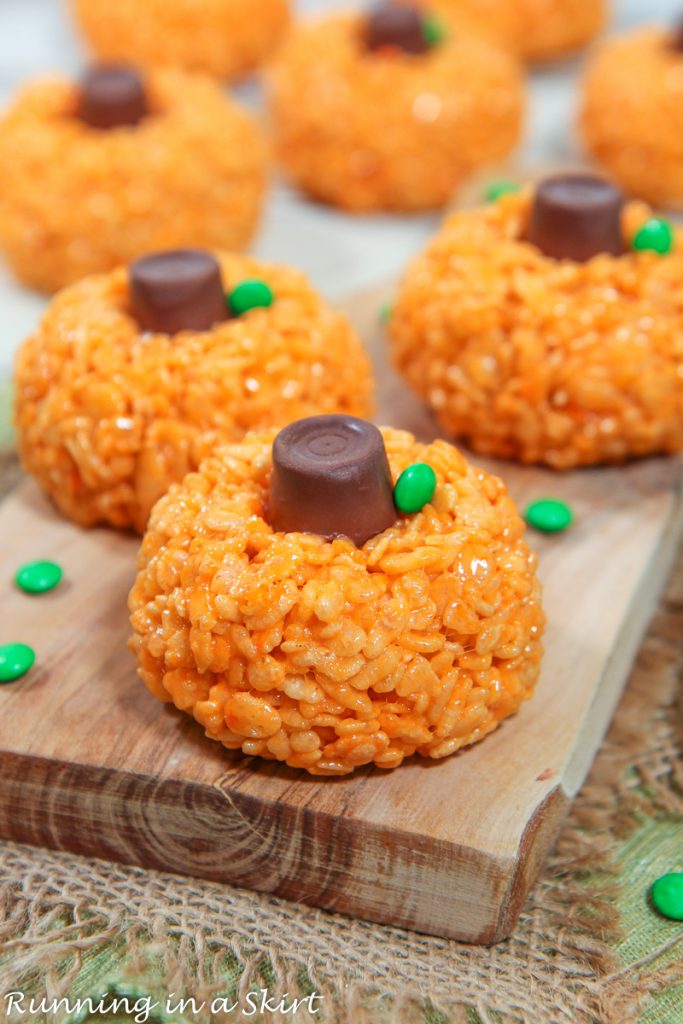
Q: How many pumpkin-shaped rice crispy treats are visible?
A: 8